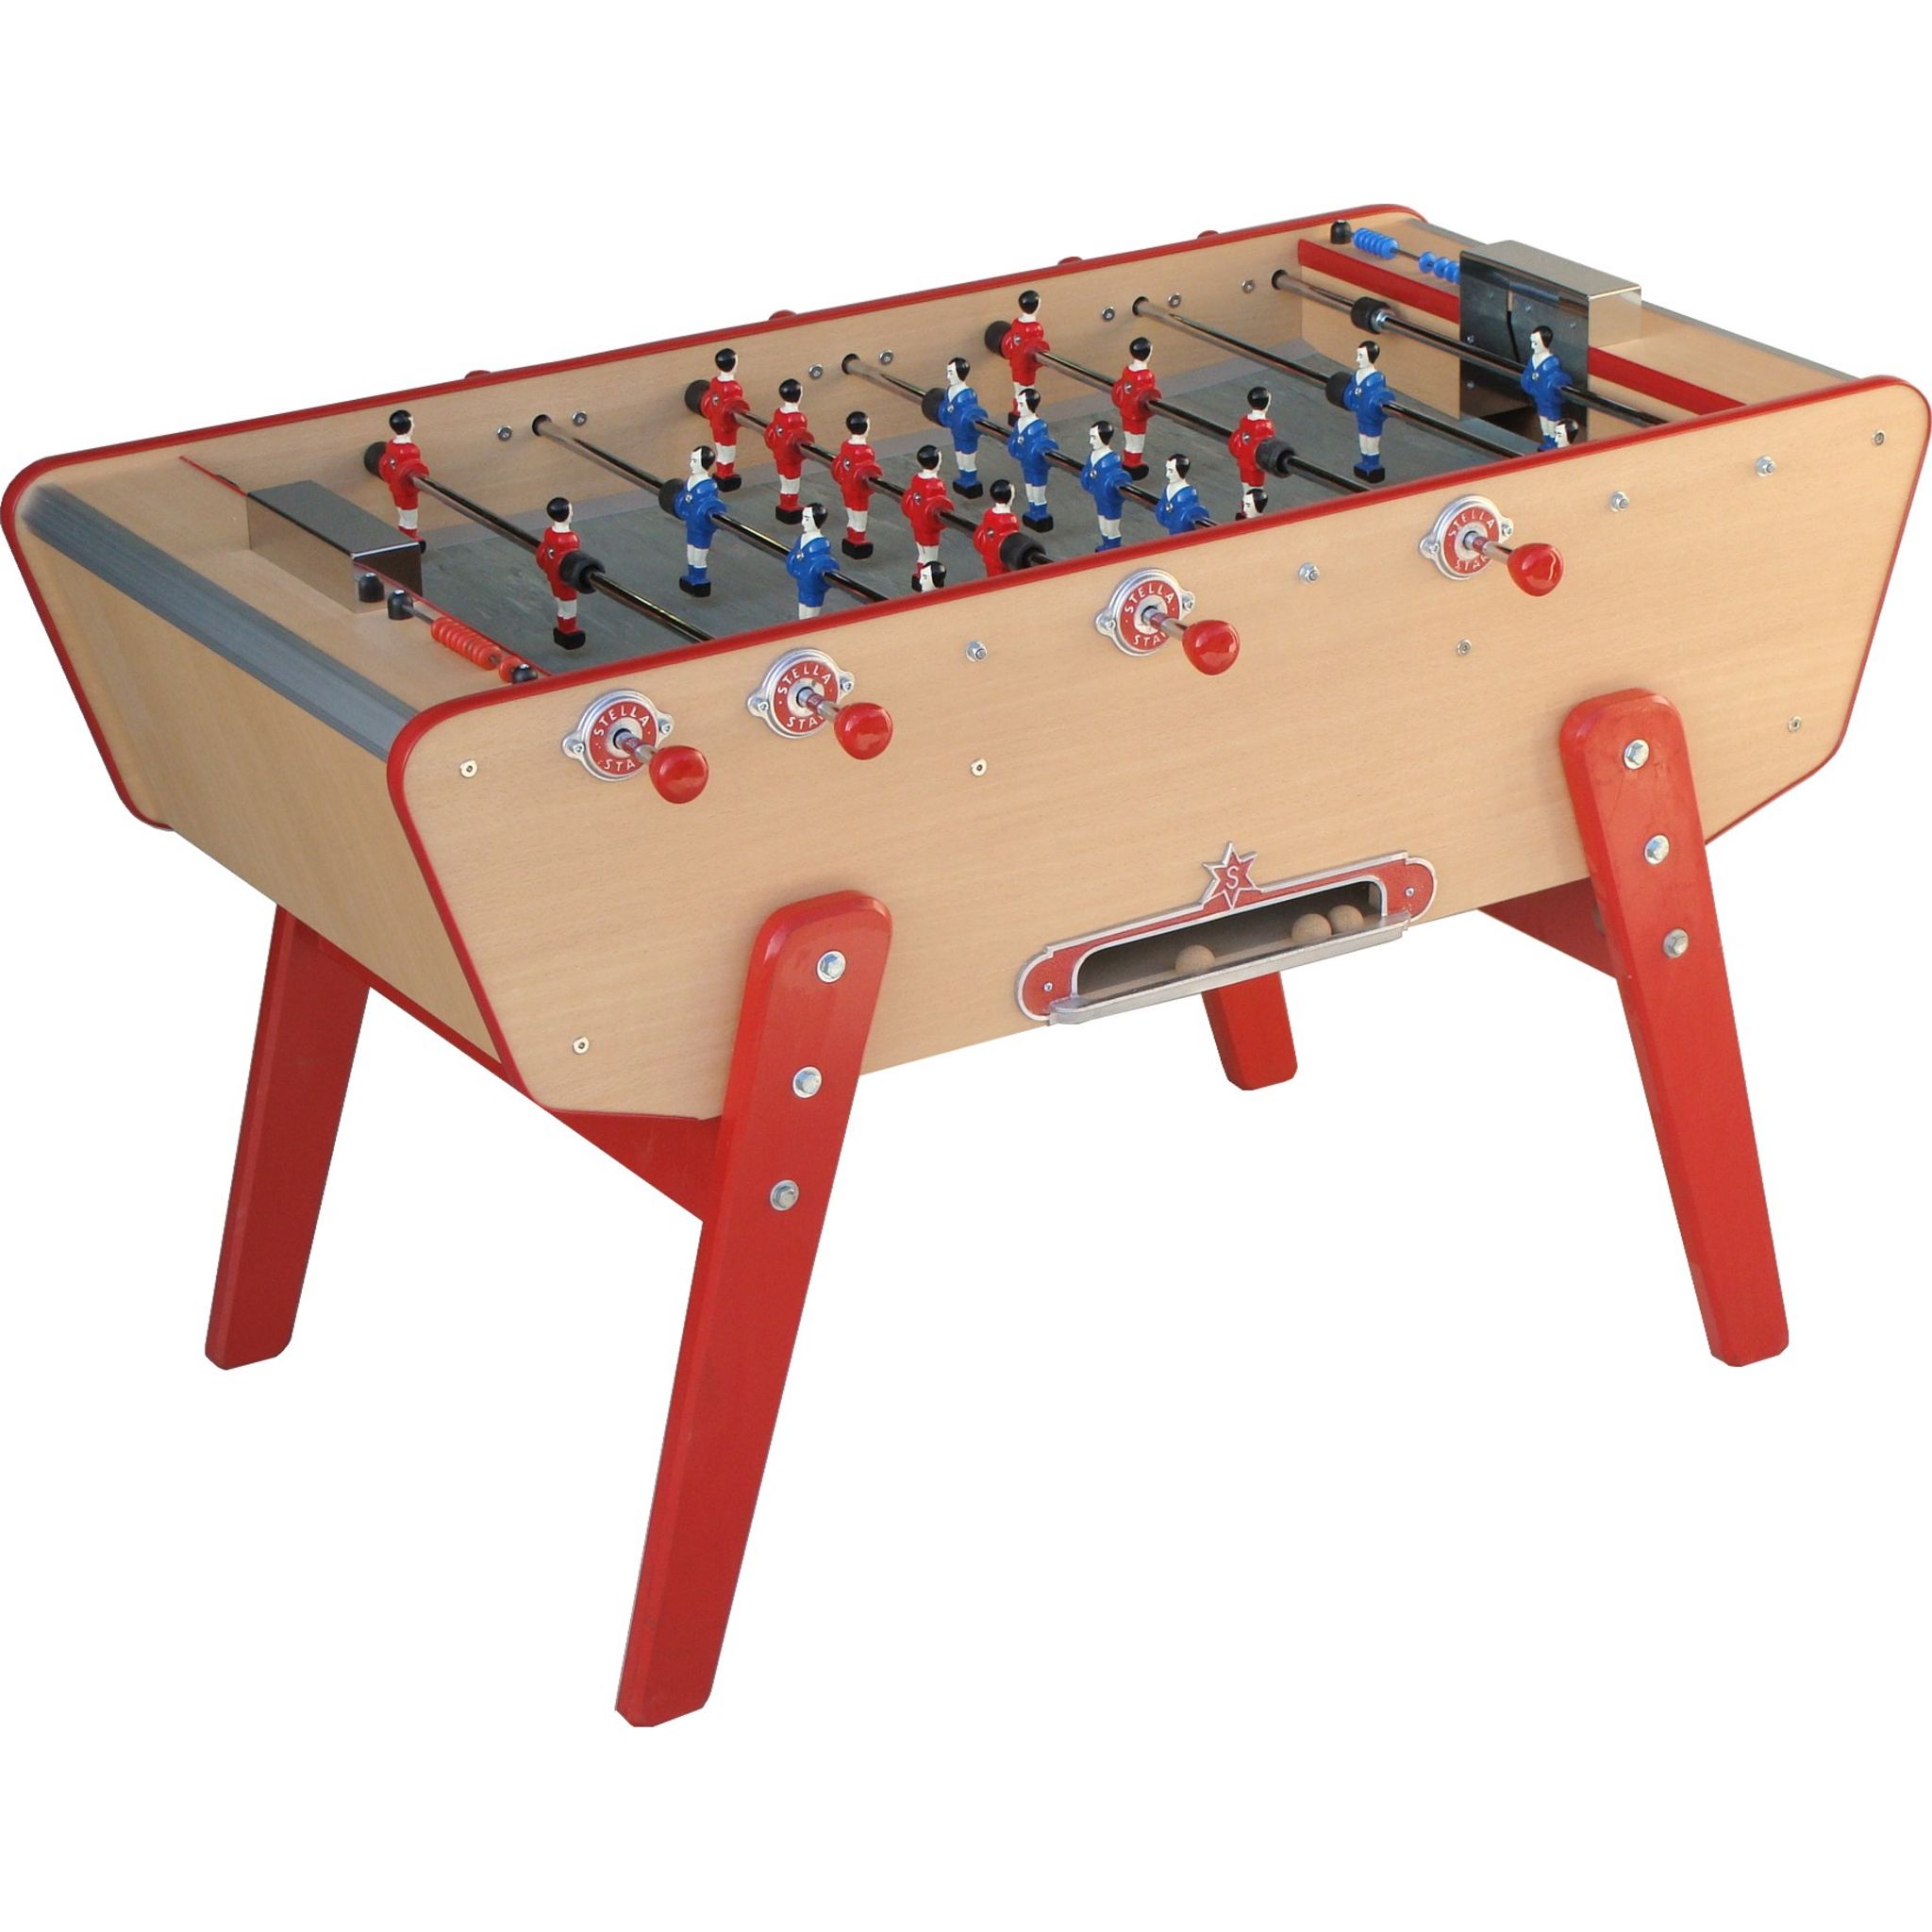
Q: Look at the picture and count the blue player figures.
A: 11